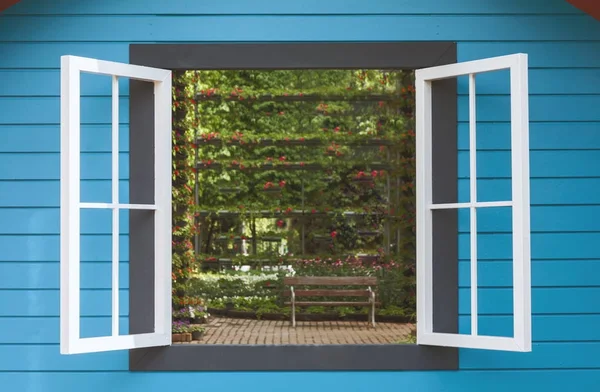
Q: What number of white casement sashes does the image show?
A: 2